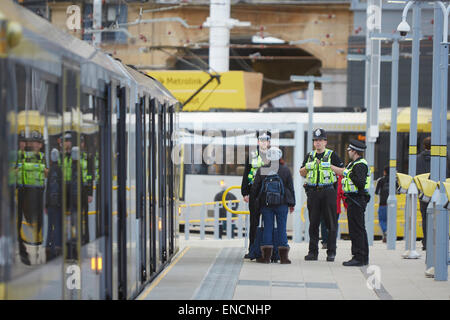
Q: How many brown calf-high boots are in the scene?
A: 2